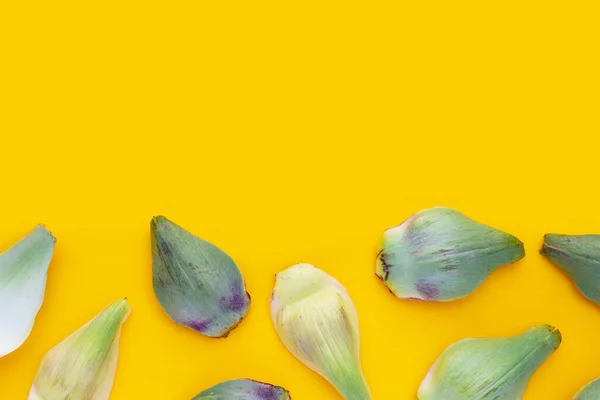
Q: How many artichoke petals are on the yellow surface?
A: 9